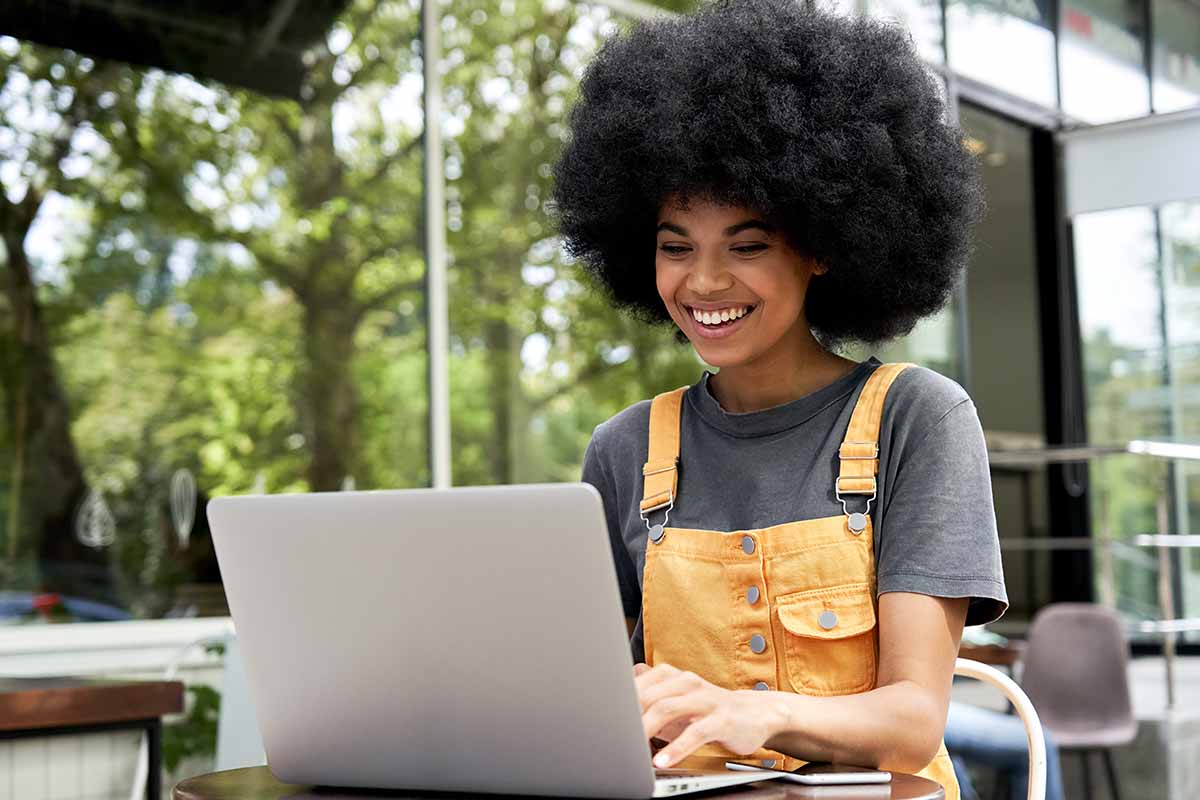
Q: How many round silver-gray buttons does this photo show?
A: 8